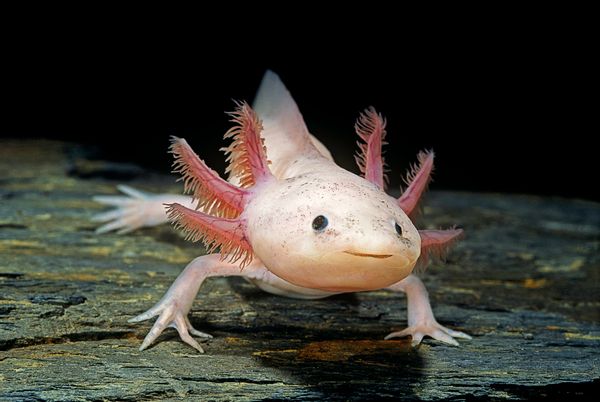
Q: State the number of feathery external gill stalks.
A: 6